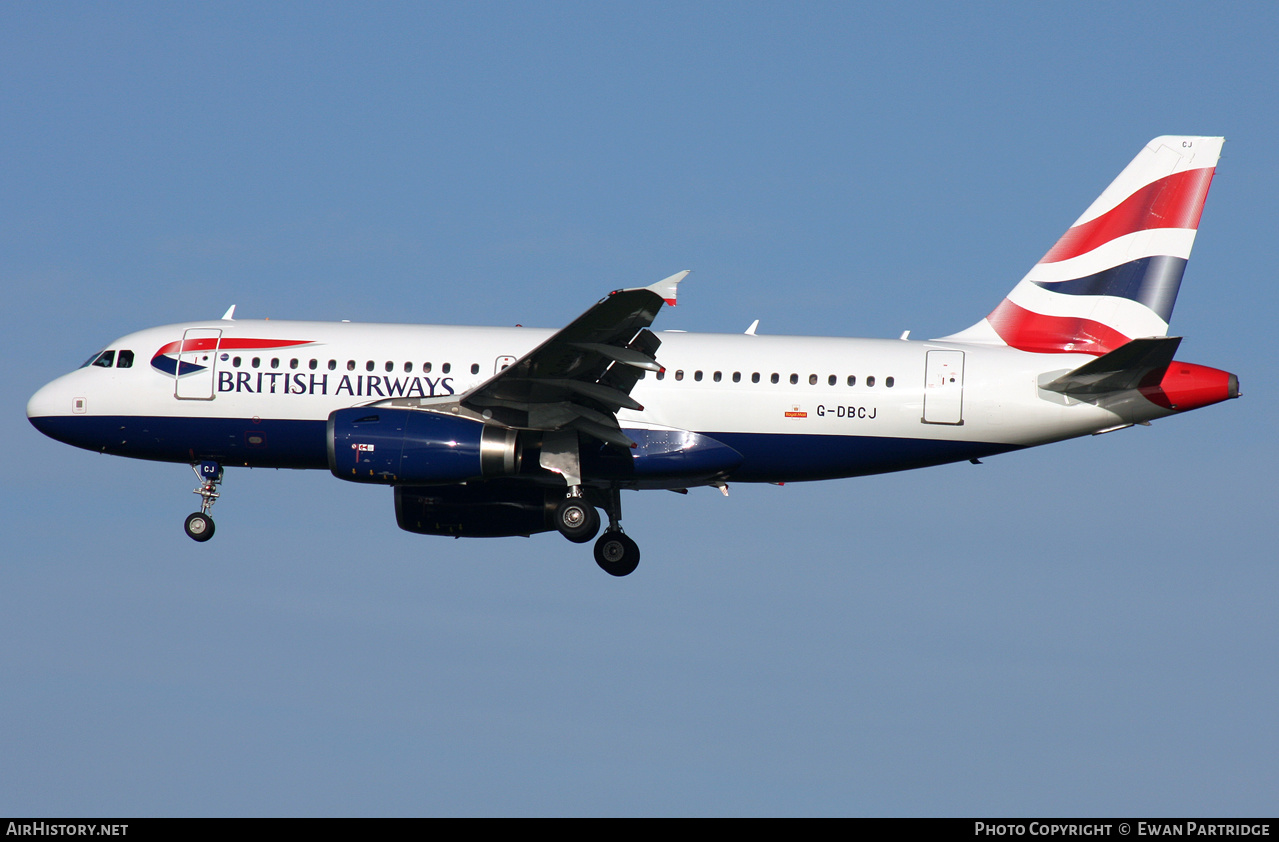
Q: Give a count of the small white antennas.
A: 3